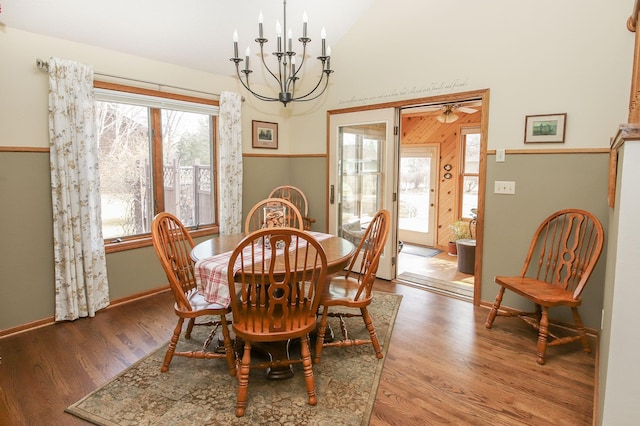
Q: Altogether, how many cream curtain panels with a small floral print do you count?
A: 2